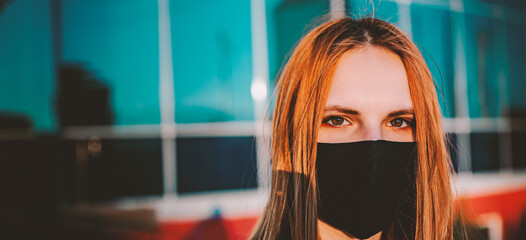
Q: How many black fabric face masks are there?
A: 1